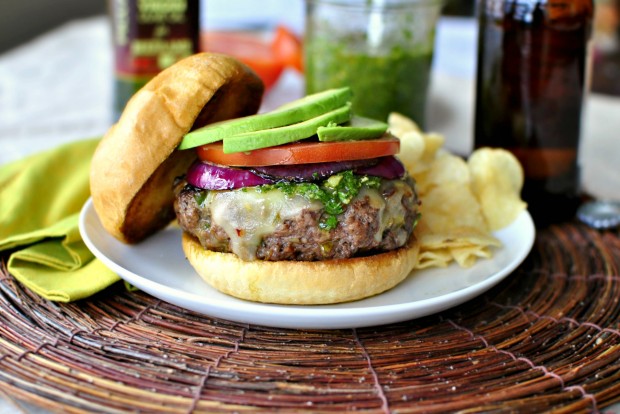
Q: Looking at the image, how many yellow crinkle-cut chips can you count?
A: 0